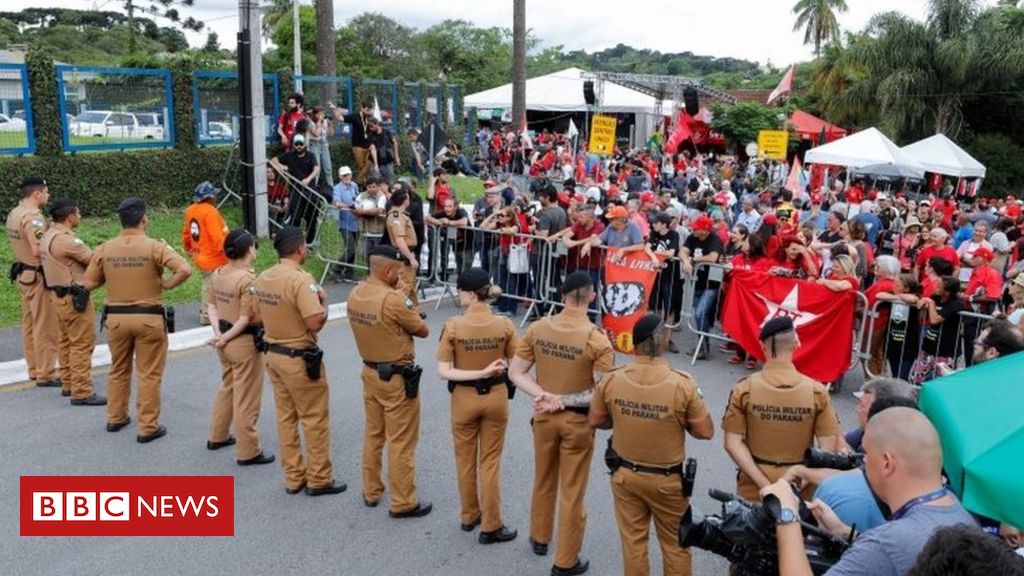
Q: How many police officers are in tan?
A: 11